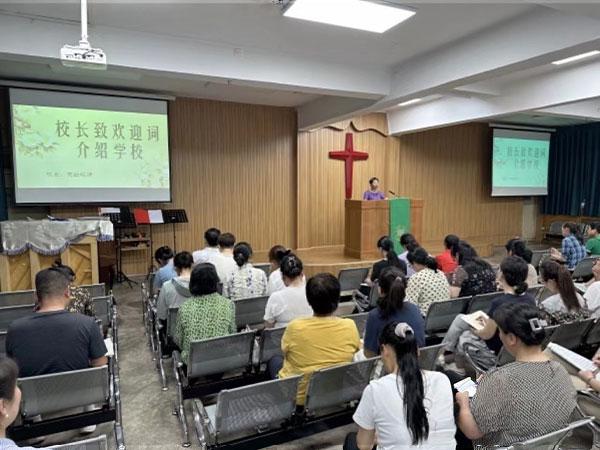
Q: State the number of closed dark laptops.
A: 0